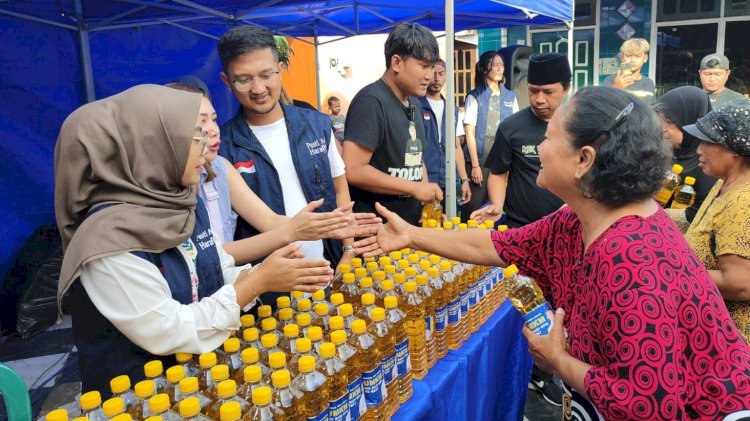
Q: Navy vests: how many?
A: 4